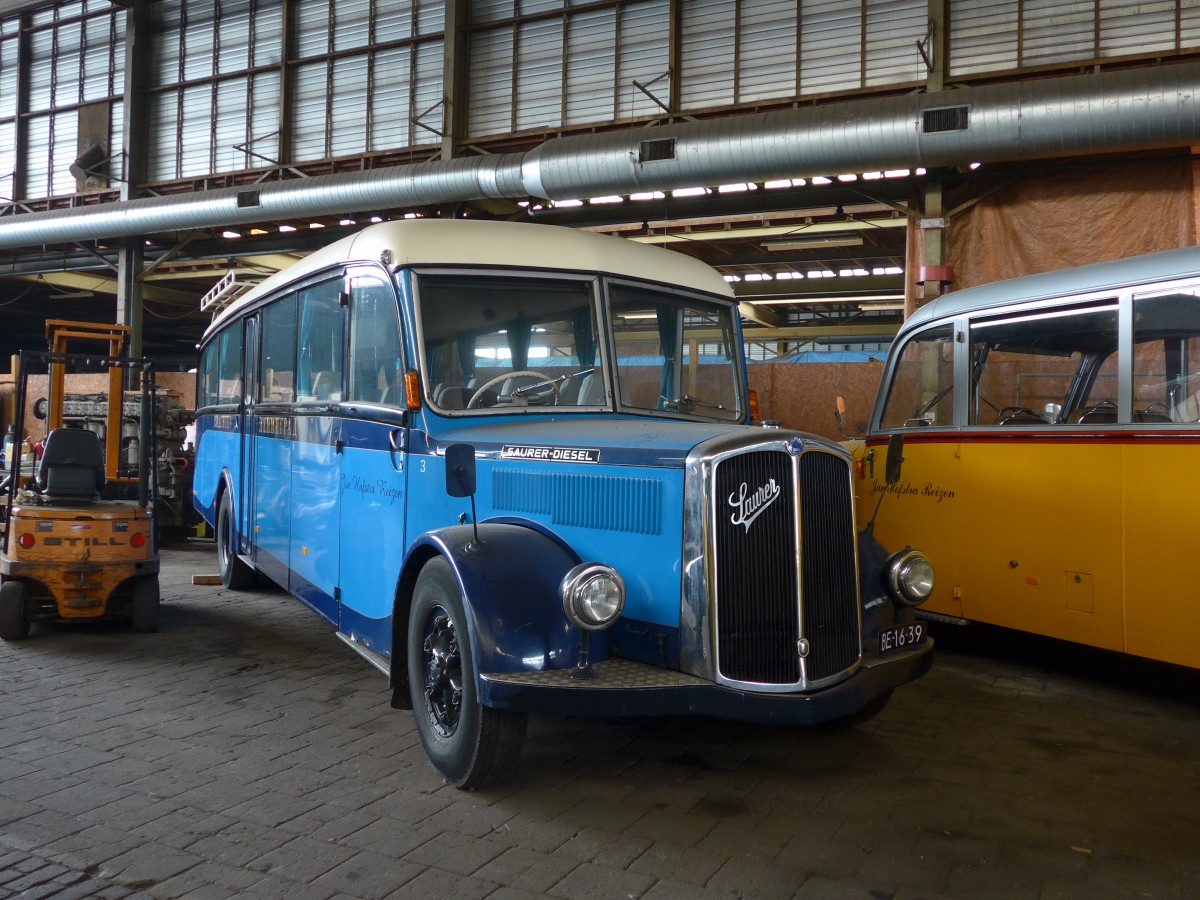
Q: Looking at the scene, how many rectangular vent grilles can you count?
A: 3